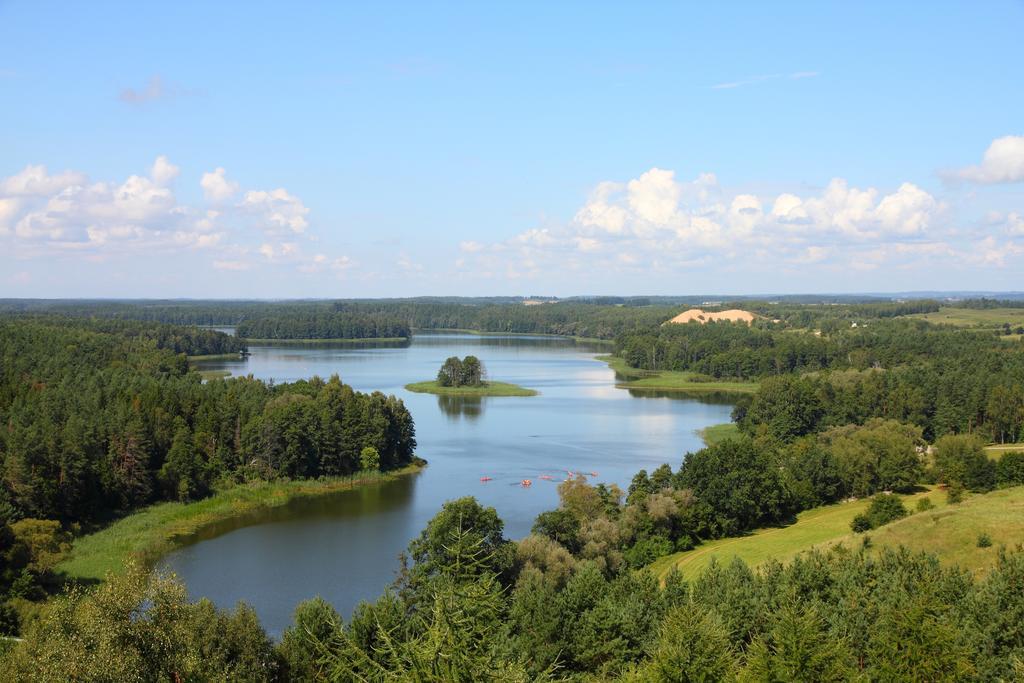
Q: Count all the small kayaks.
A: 5